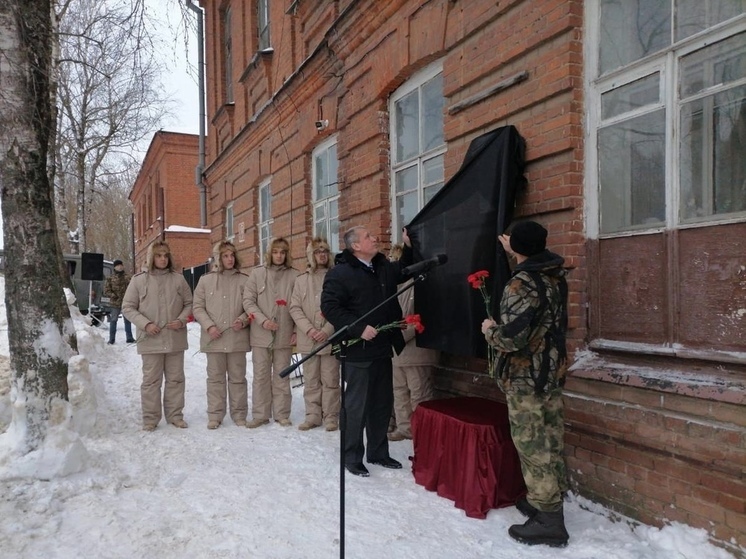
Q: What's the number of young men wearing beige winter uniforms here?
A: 5